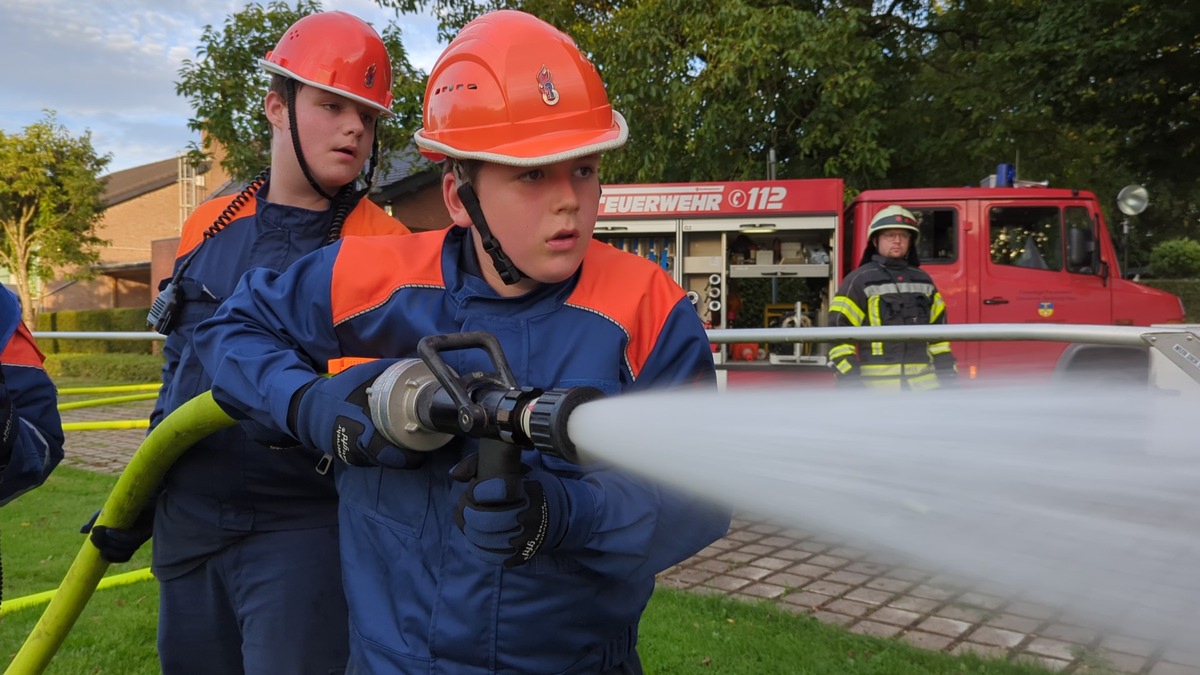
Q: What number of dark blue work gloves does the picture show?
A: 3